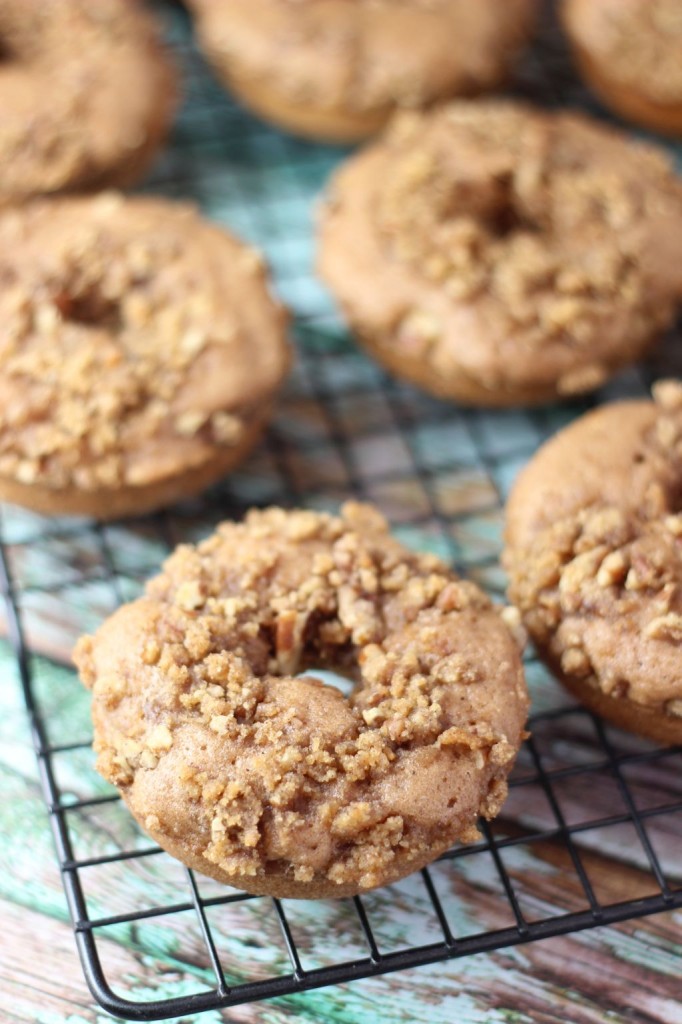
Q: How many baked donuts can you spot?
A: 7